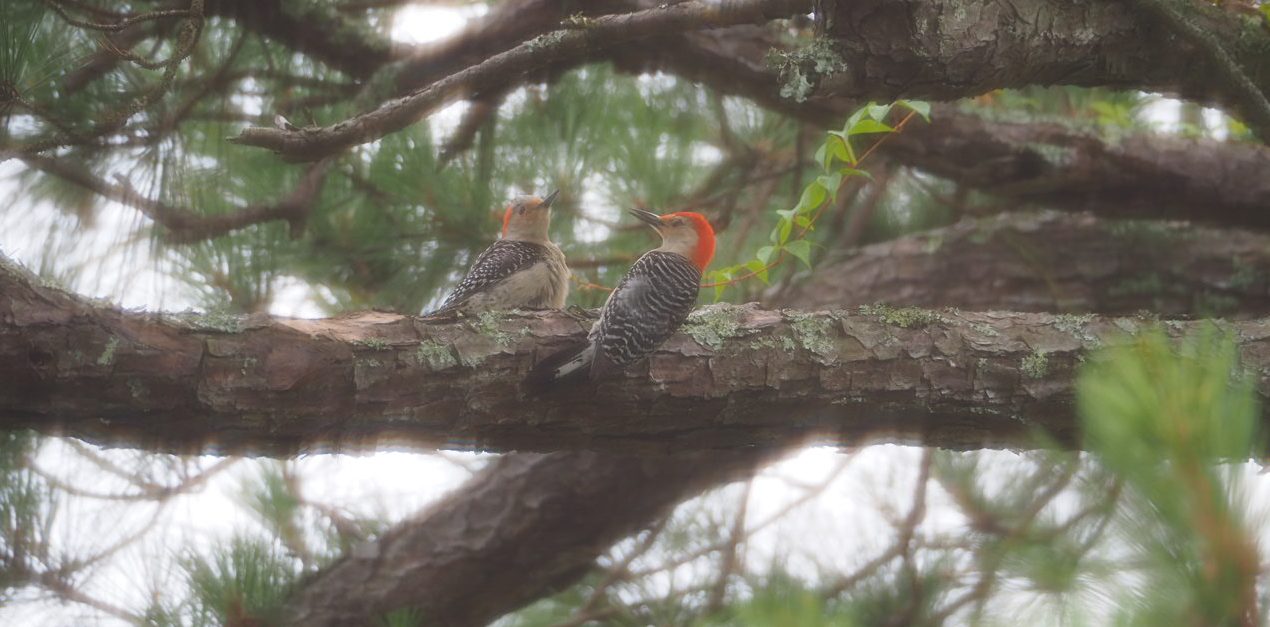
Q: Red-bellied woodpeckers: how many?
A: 2